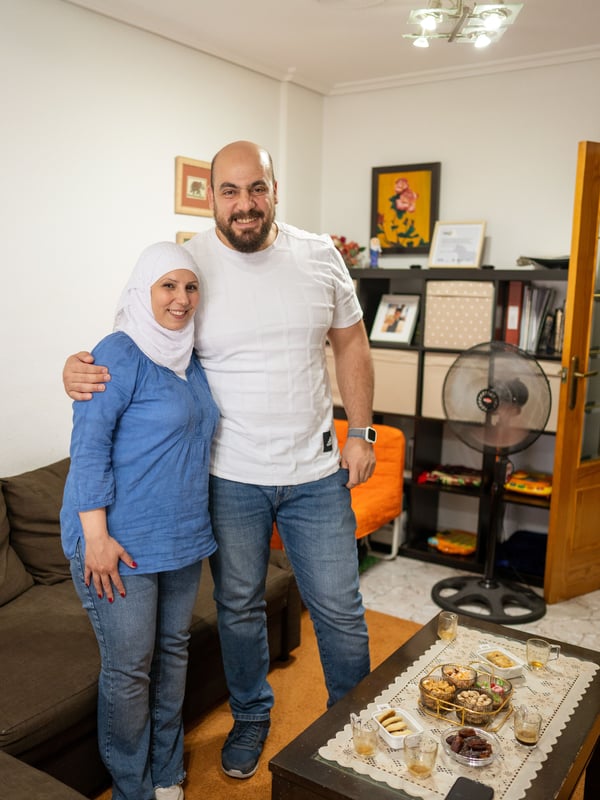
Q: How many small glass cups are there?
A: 5